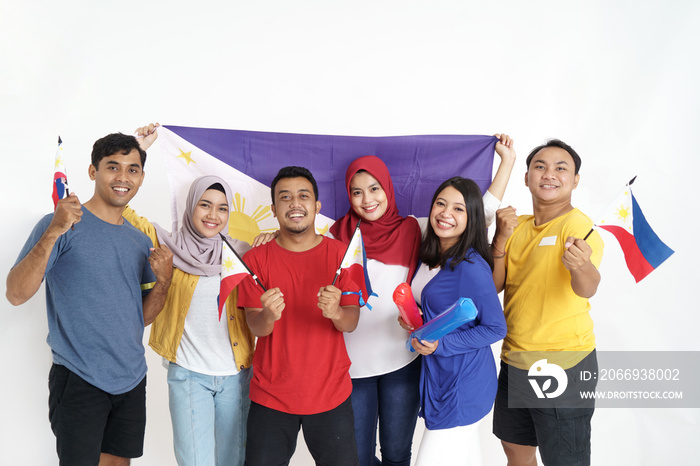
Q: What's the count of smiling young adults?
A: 6